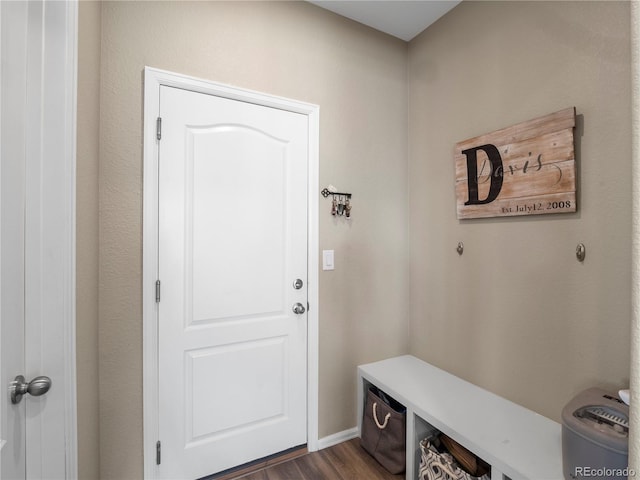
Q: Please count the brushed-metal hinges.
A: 3